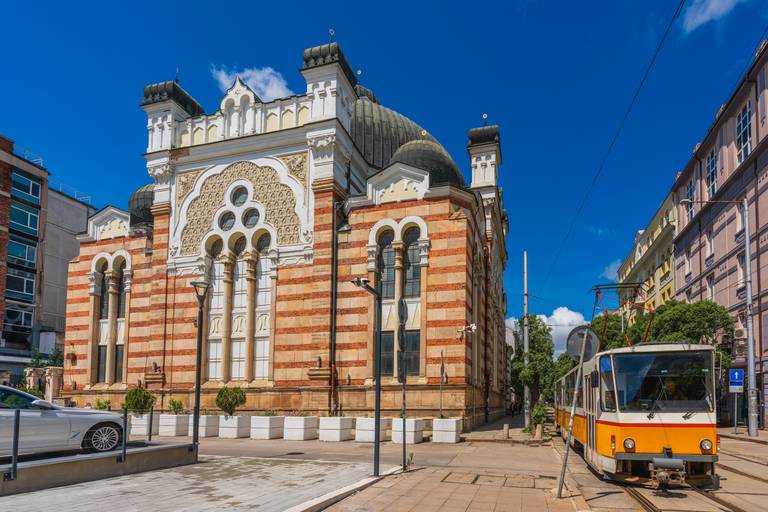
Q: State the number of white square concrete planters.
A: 10